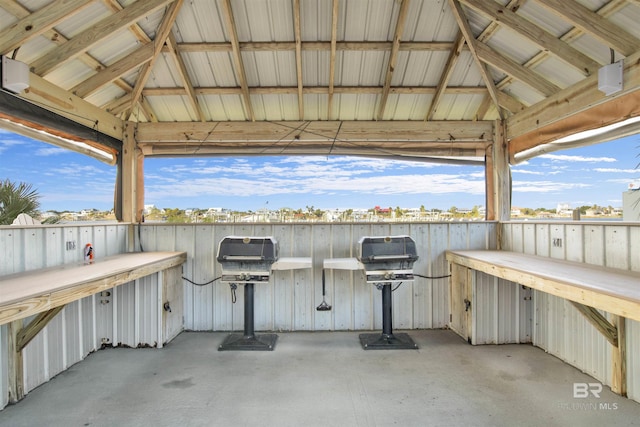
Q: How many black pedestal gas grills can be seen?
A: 2